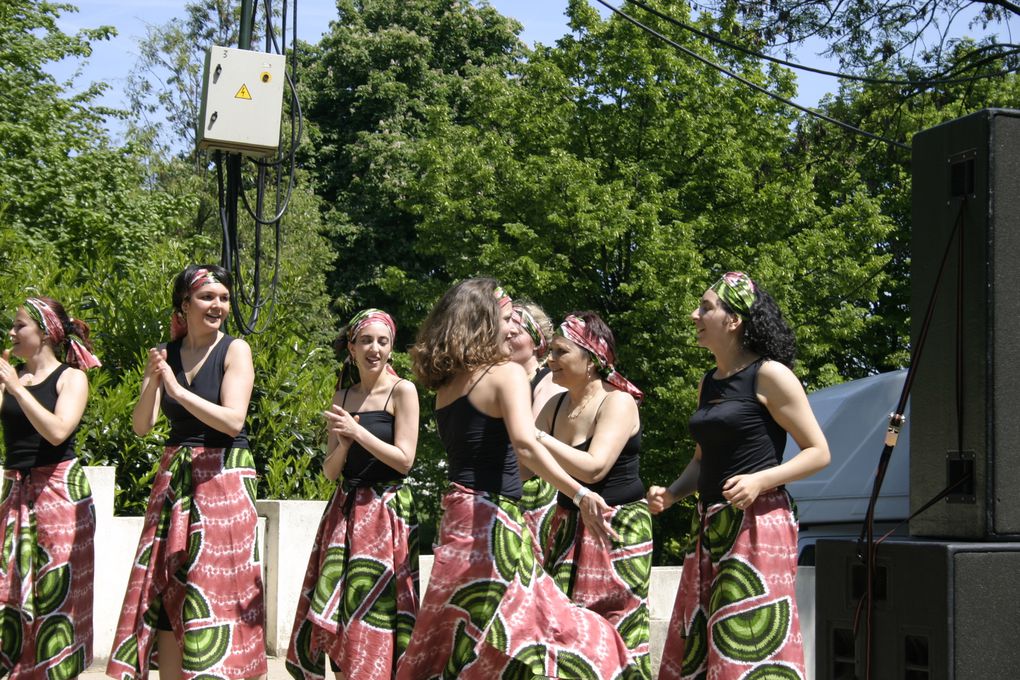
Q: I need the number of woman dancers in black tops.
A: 7